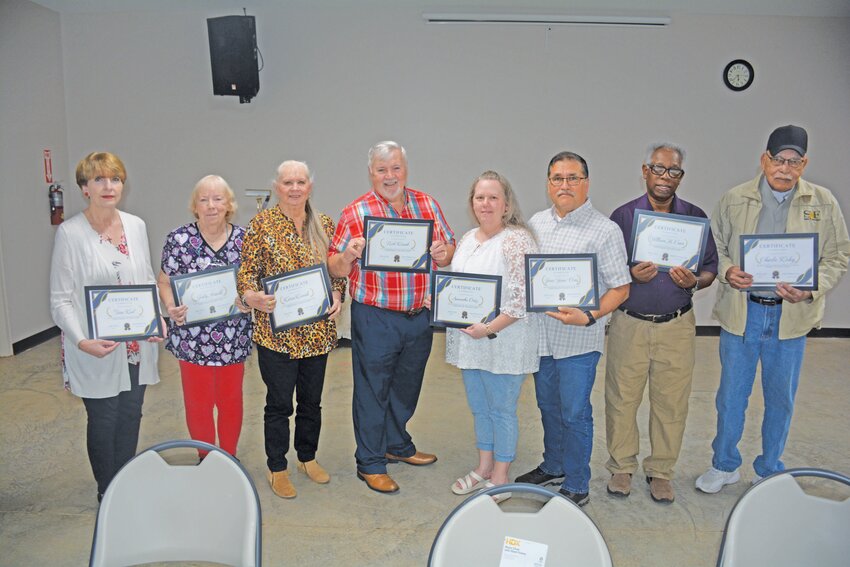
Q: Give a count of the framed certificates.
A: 8